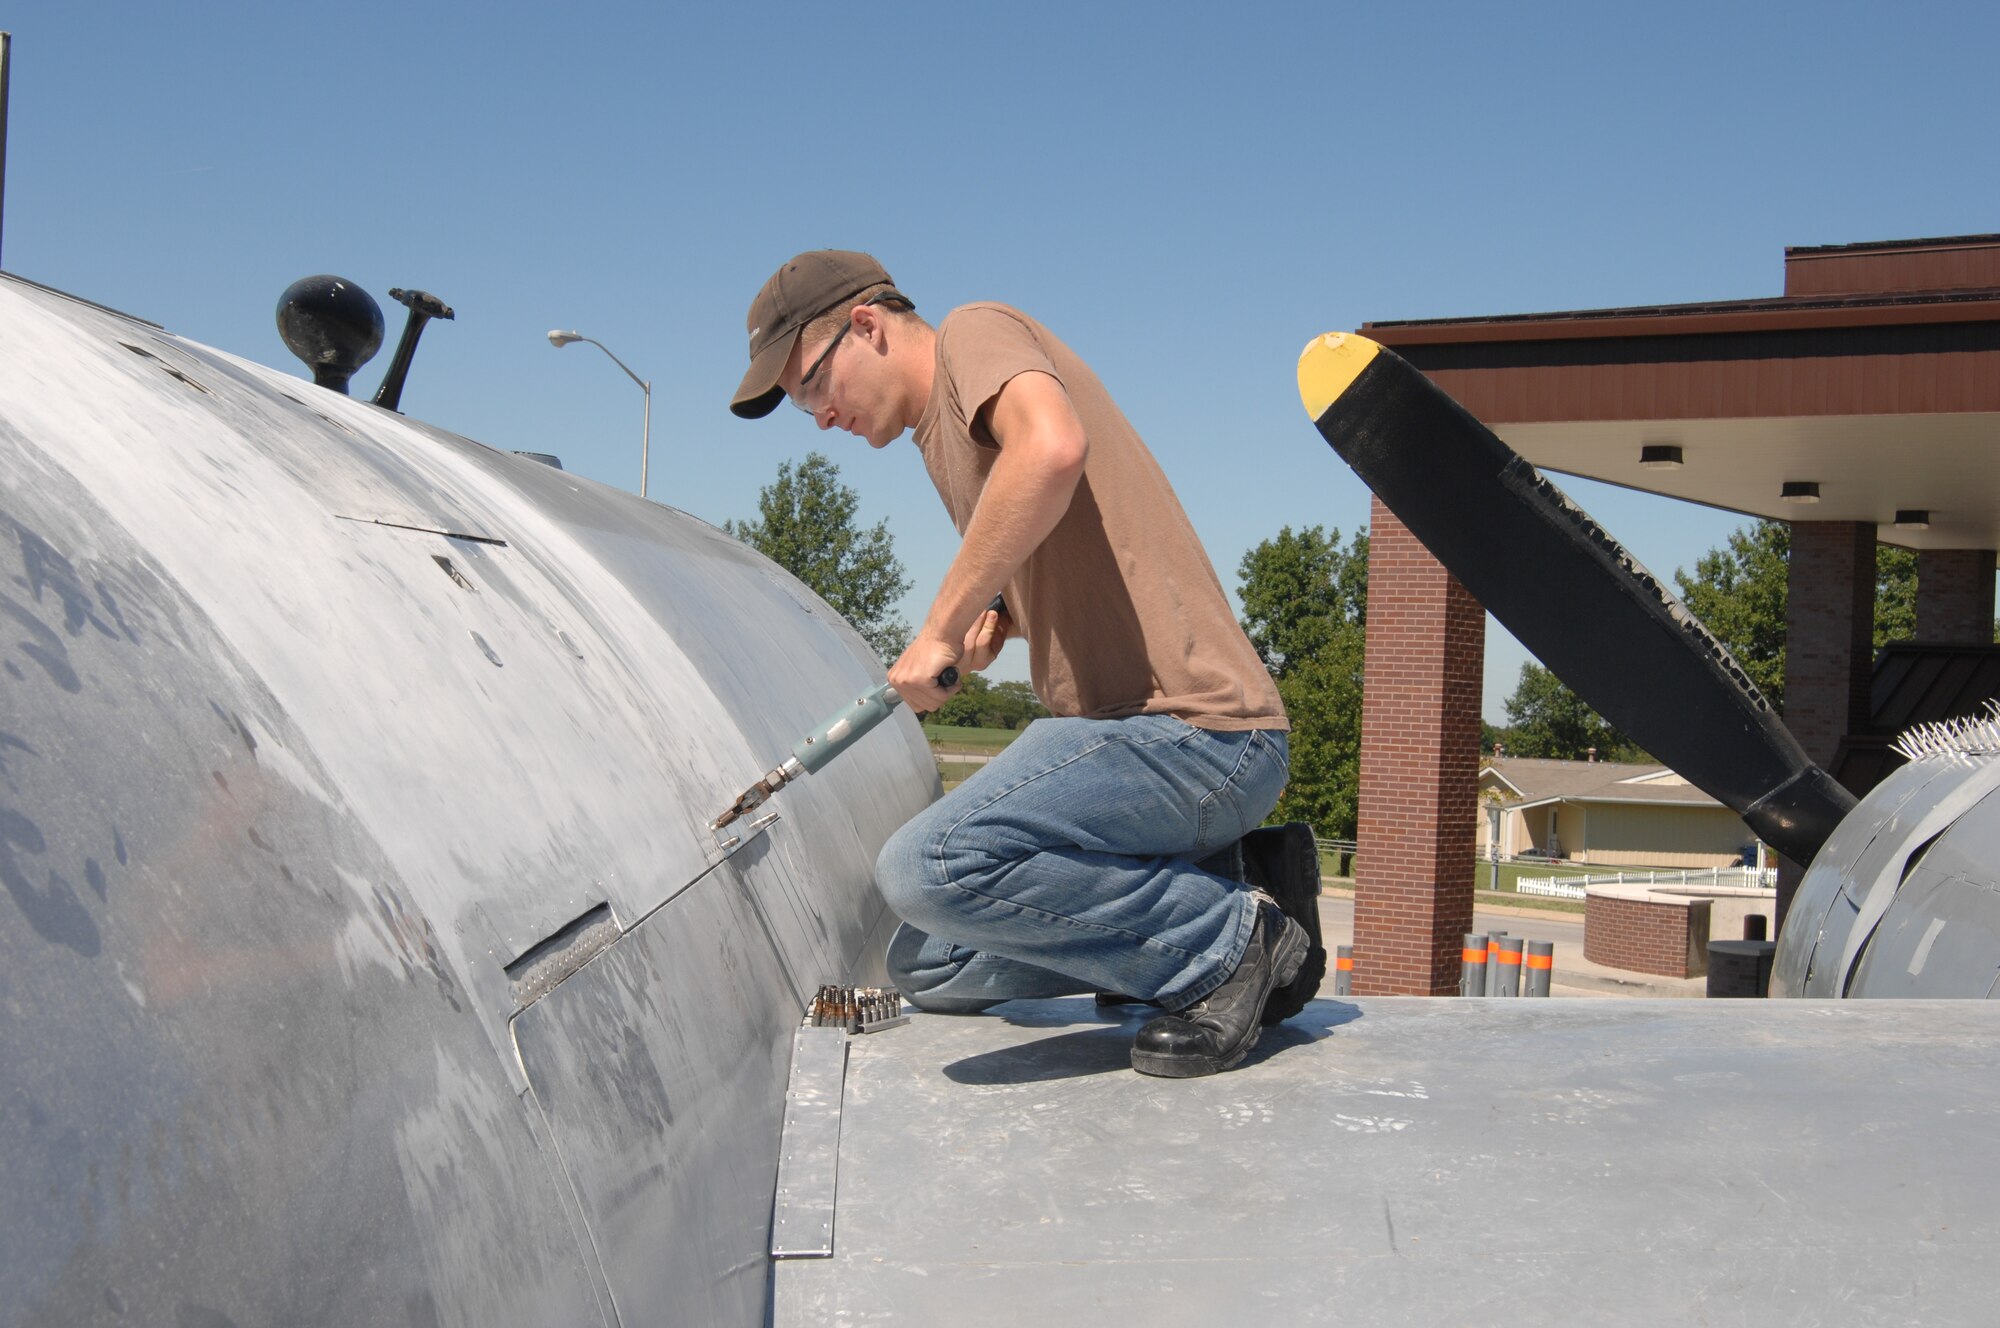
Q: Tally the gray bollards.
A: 5